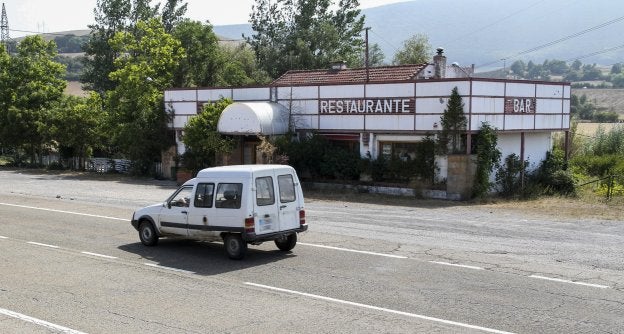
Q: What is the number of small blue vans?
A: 0